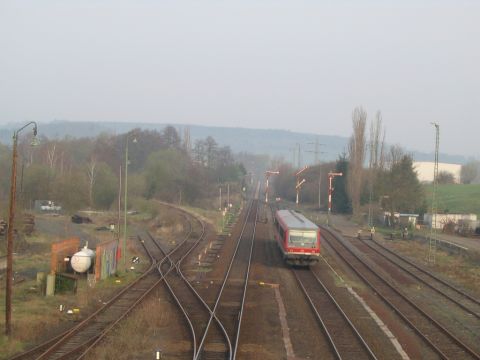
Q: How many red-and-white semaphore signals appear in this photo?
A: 3